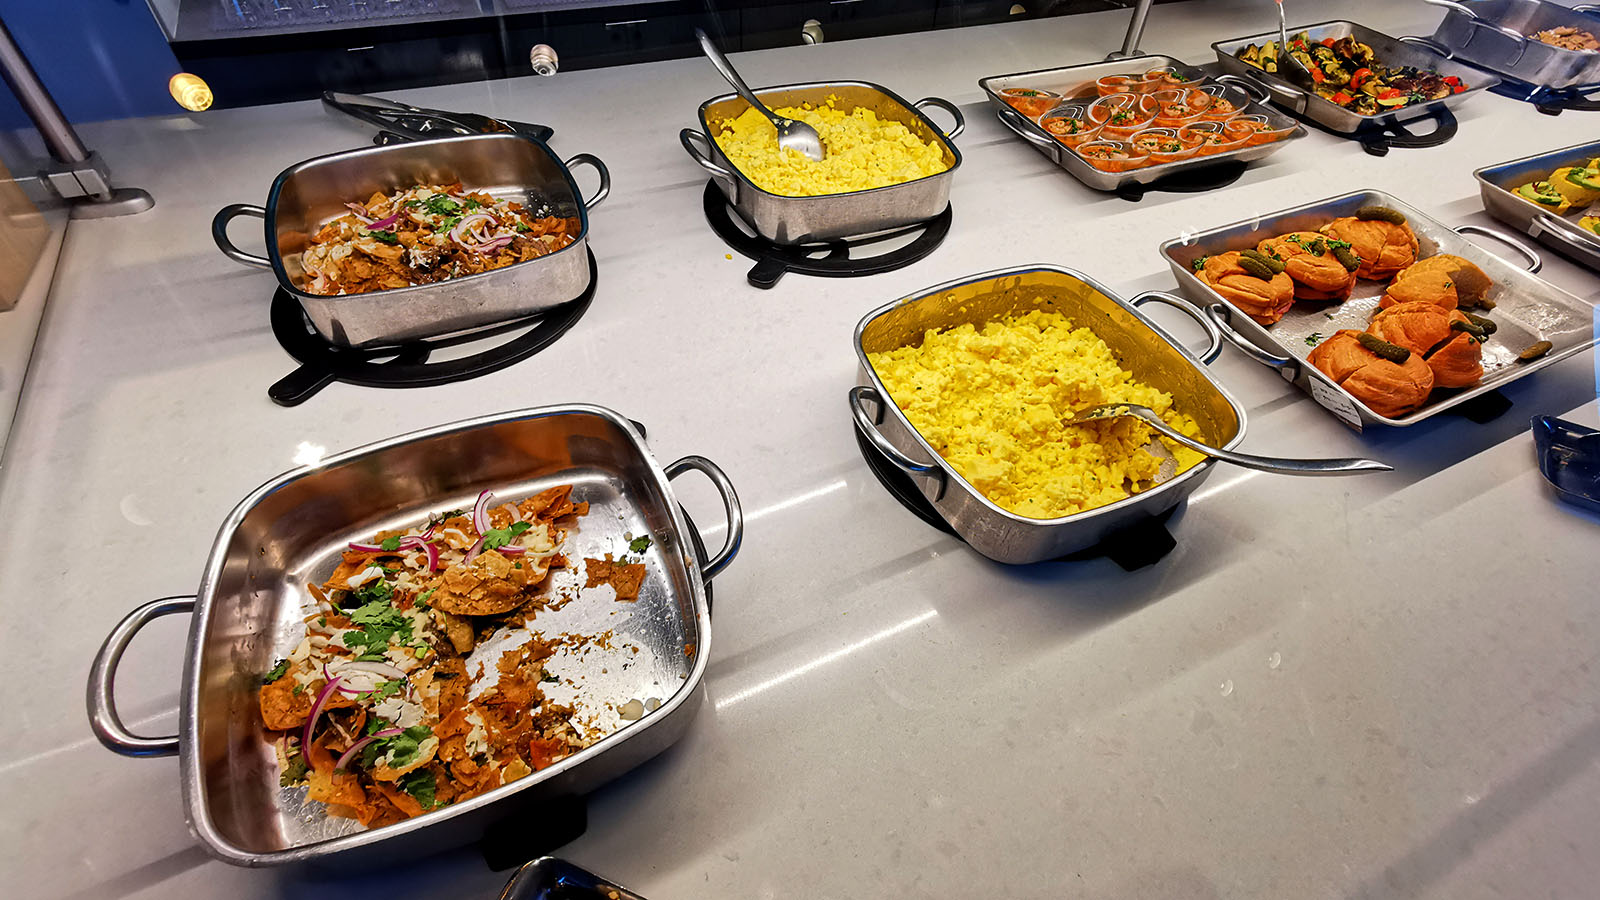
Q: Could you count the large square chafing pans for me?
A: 4